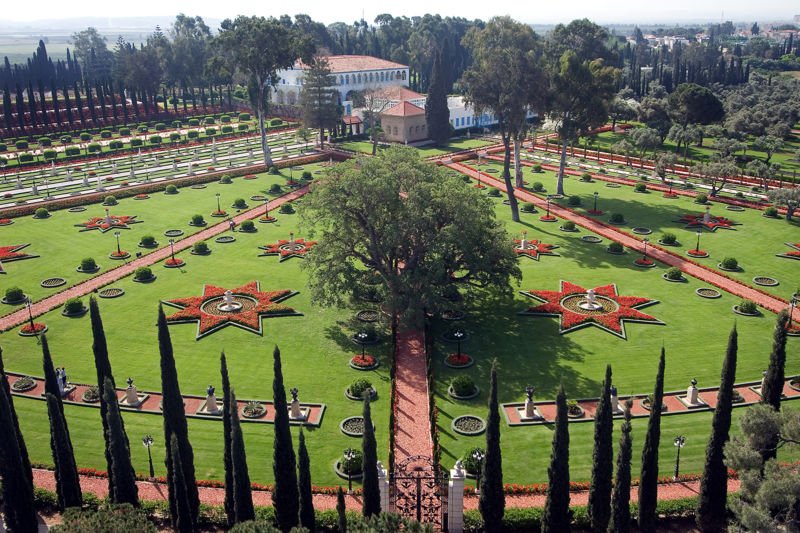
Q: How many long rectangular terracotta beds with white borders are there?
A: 2